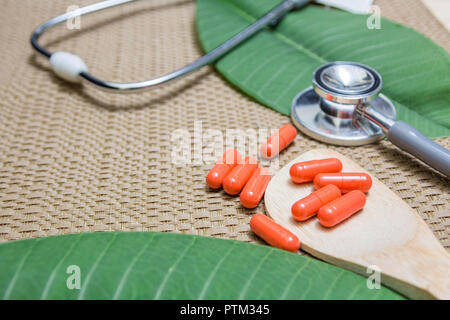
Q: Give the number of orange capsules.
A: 9